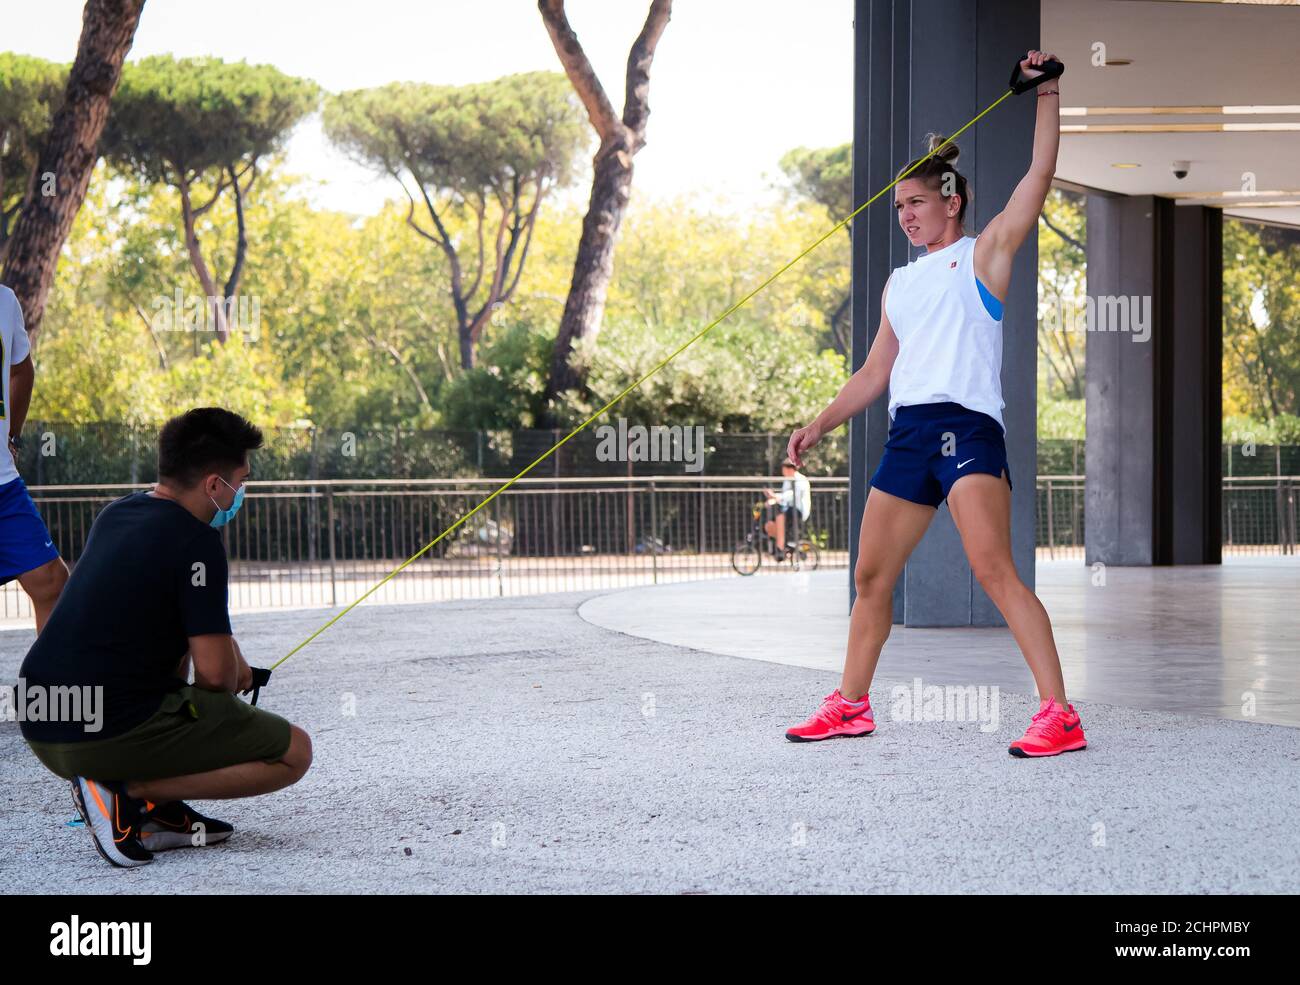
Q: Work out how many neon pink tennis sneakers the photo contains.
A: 2